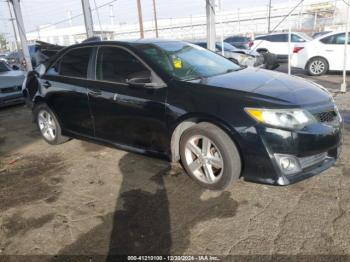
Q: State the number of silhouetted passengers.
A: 0